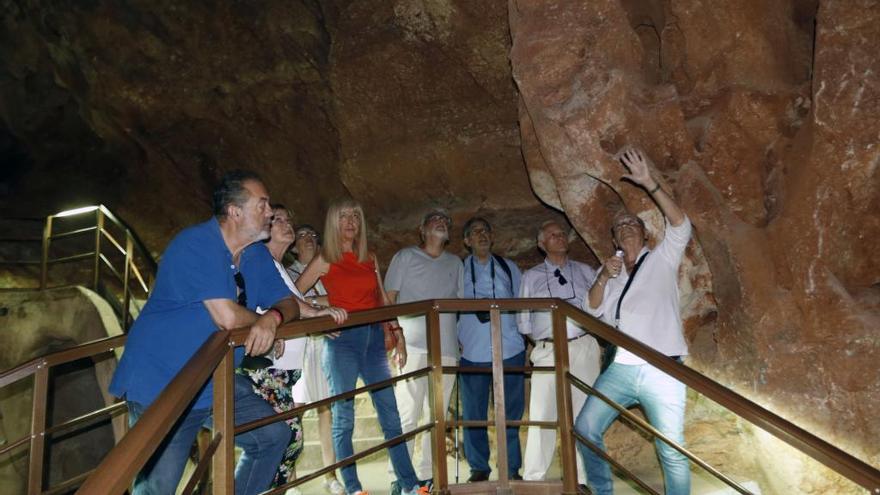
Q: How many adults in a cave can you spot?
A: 8